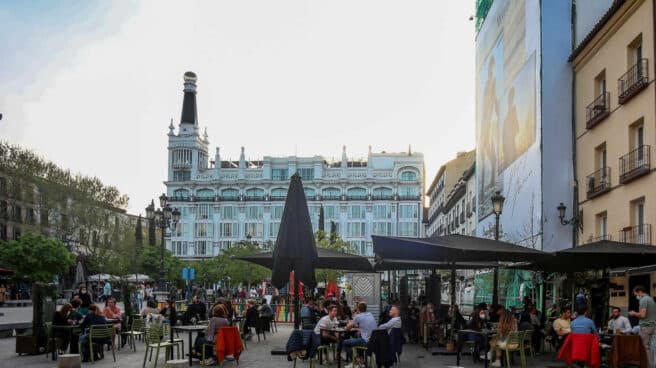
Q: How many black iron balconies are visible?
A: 6